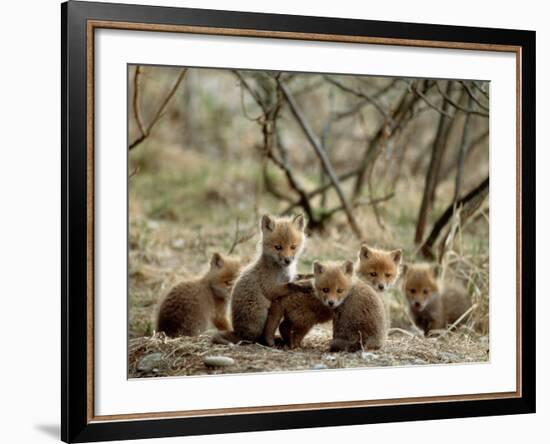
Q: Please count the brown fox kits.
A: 5